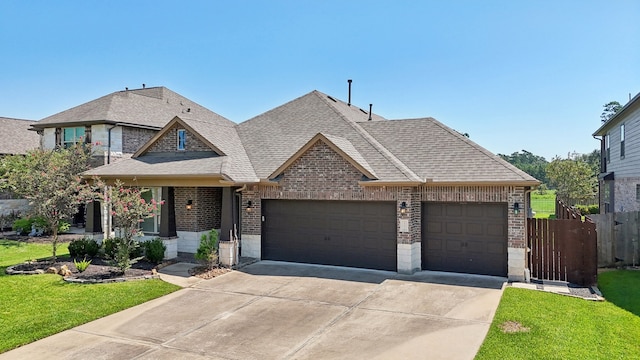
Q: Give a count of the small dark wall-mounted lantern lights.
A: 4